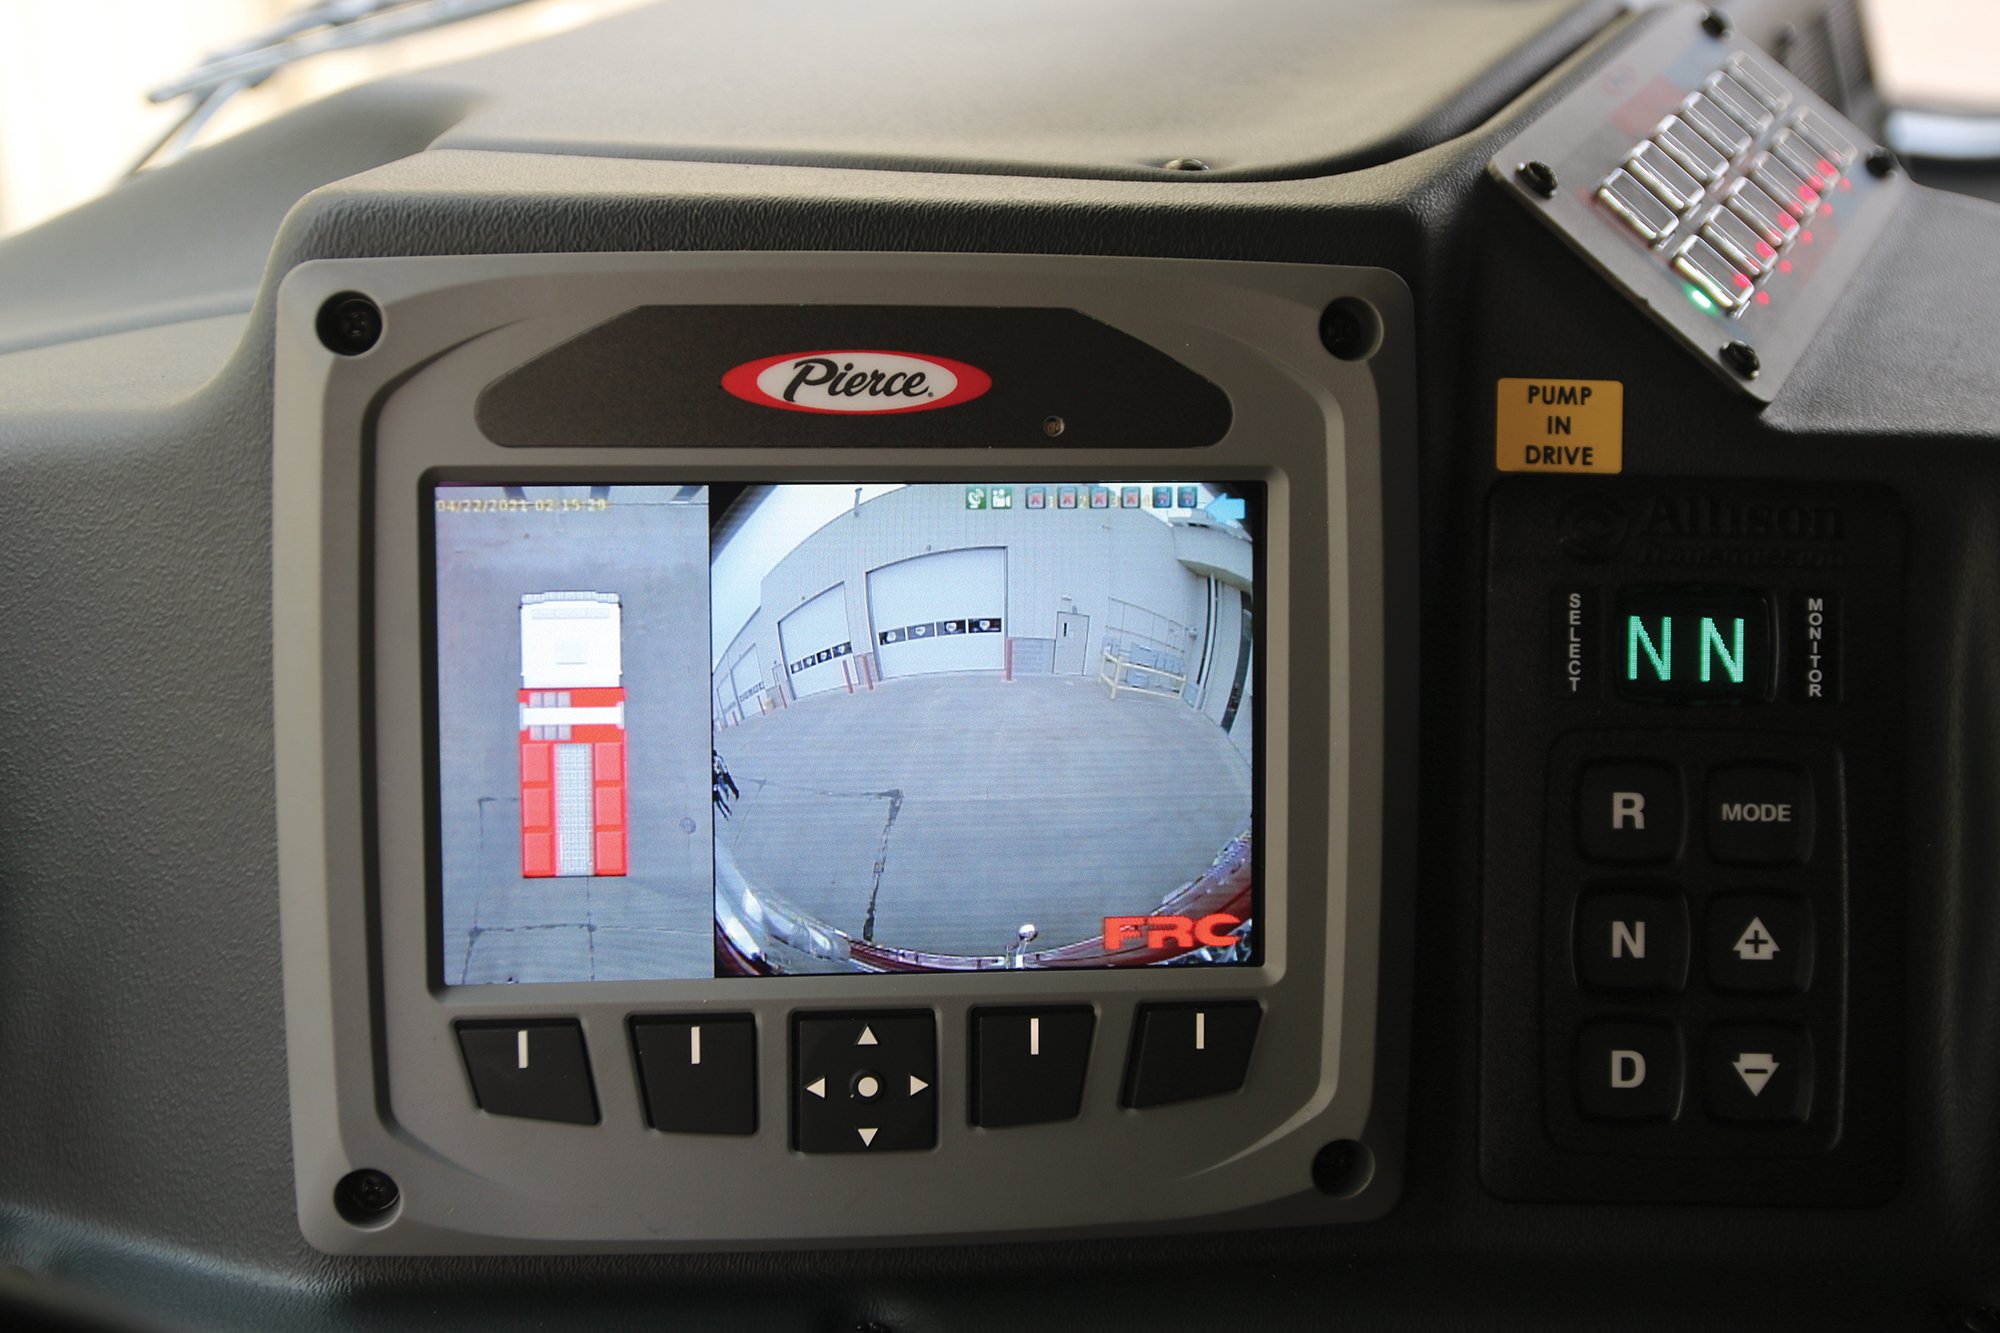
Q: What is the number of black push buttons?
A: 11